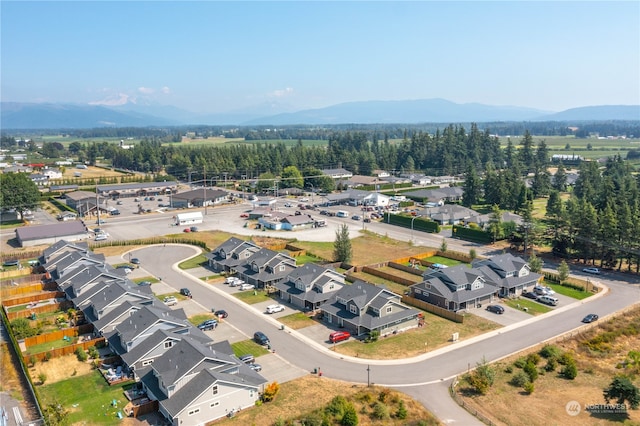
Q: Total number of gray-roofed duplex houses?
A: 12